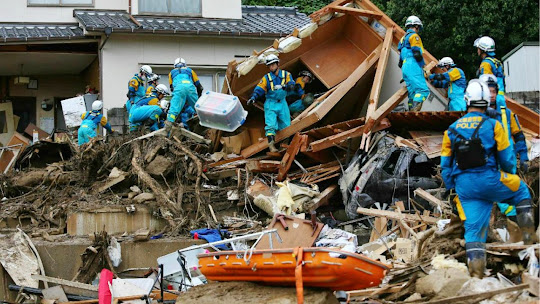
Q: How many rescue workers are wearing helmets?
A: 13